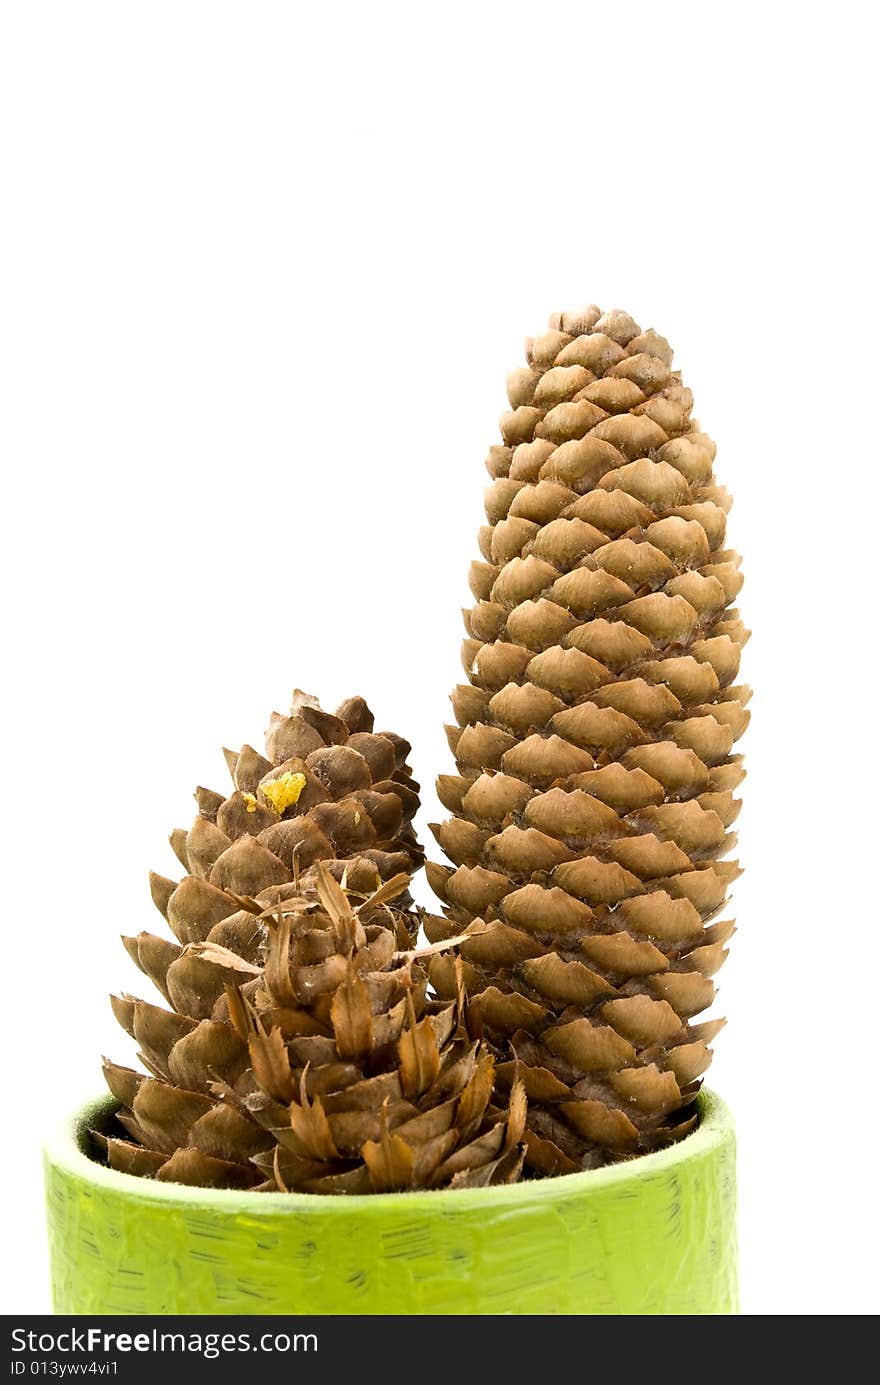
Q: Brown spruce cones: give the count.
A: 3